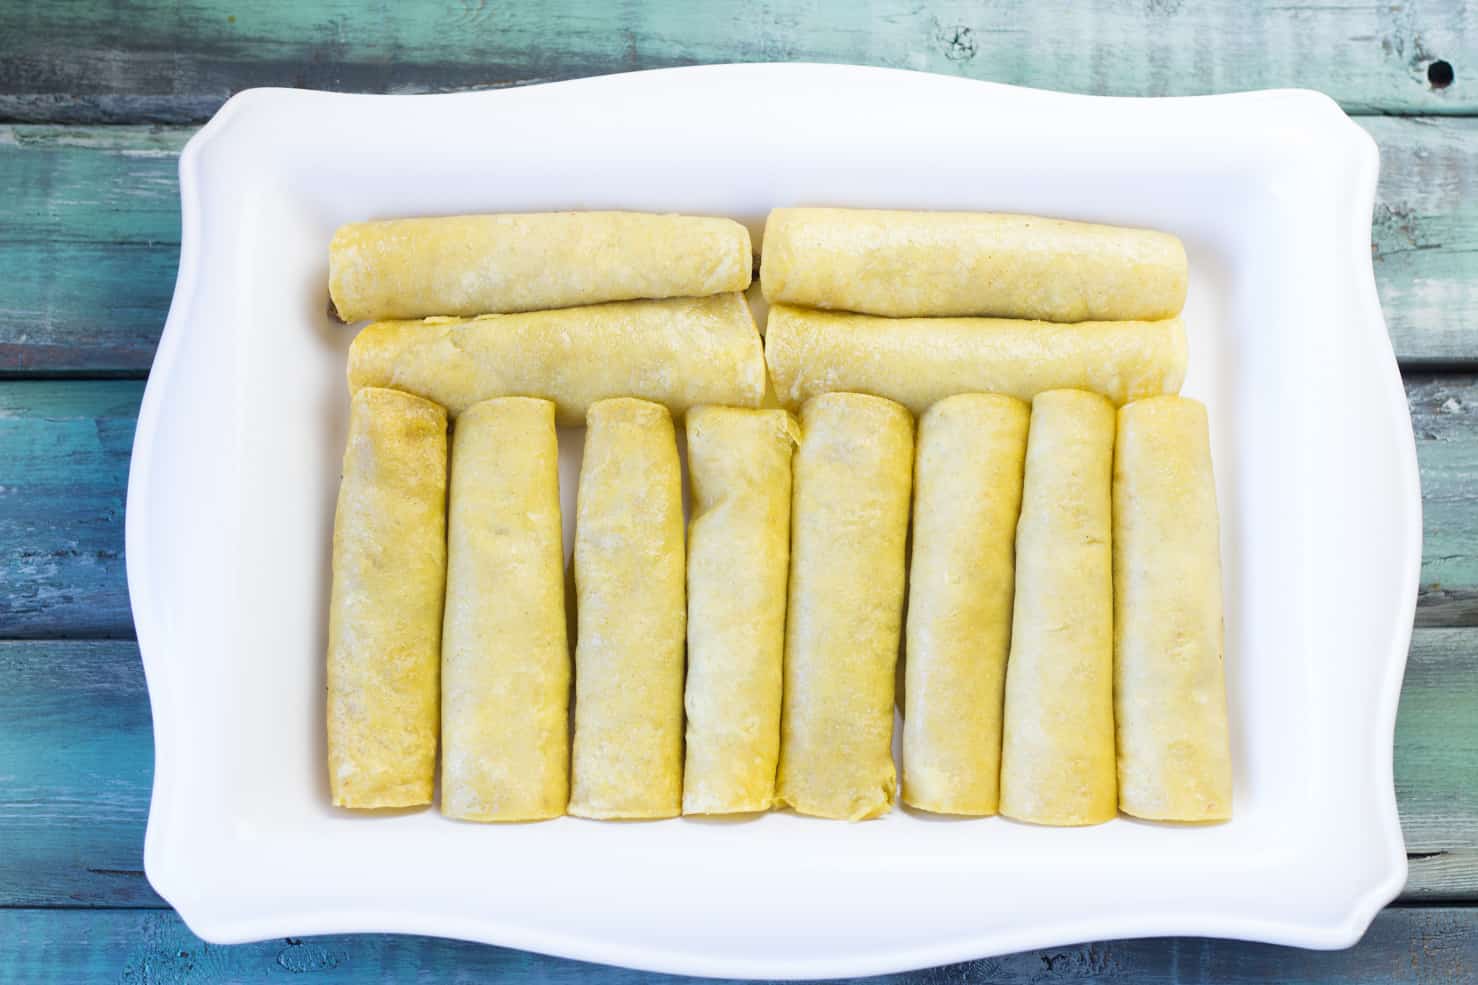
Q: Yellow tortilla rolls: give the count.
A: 12